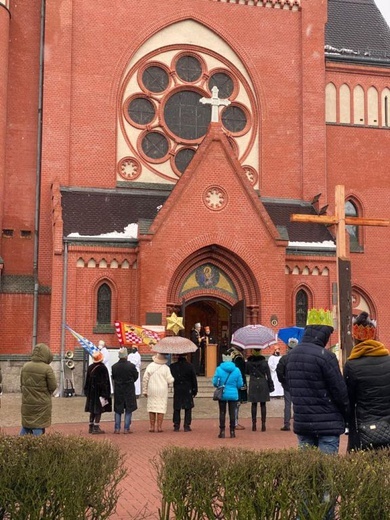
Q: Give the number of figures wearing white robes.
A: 3